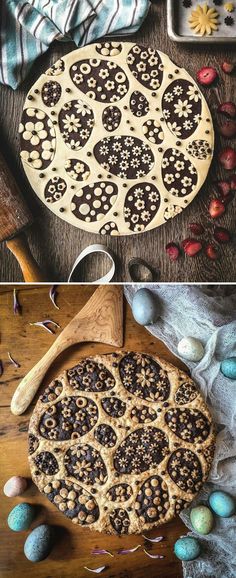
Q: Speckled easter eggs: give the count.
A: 9